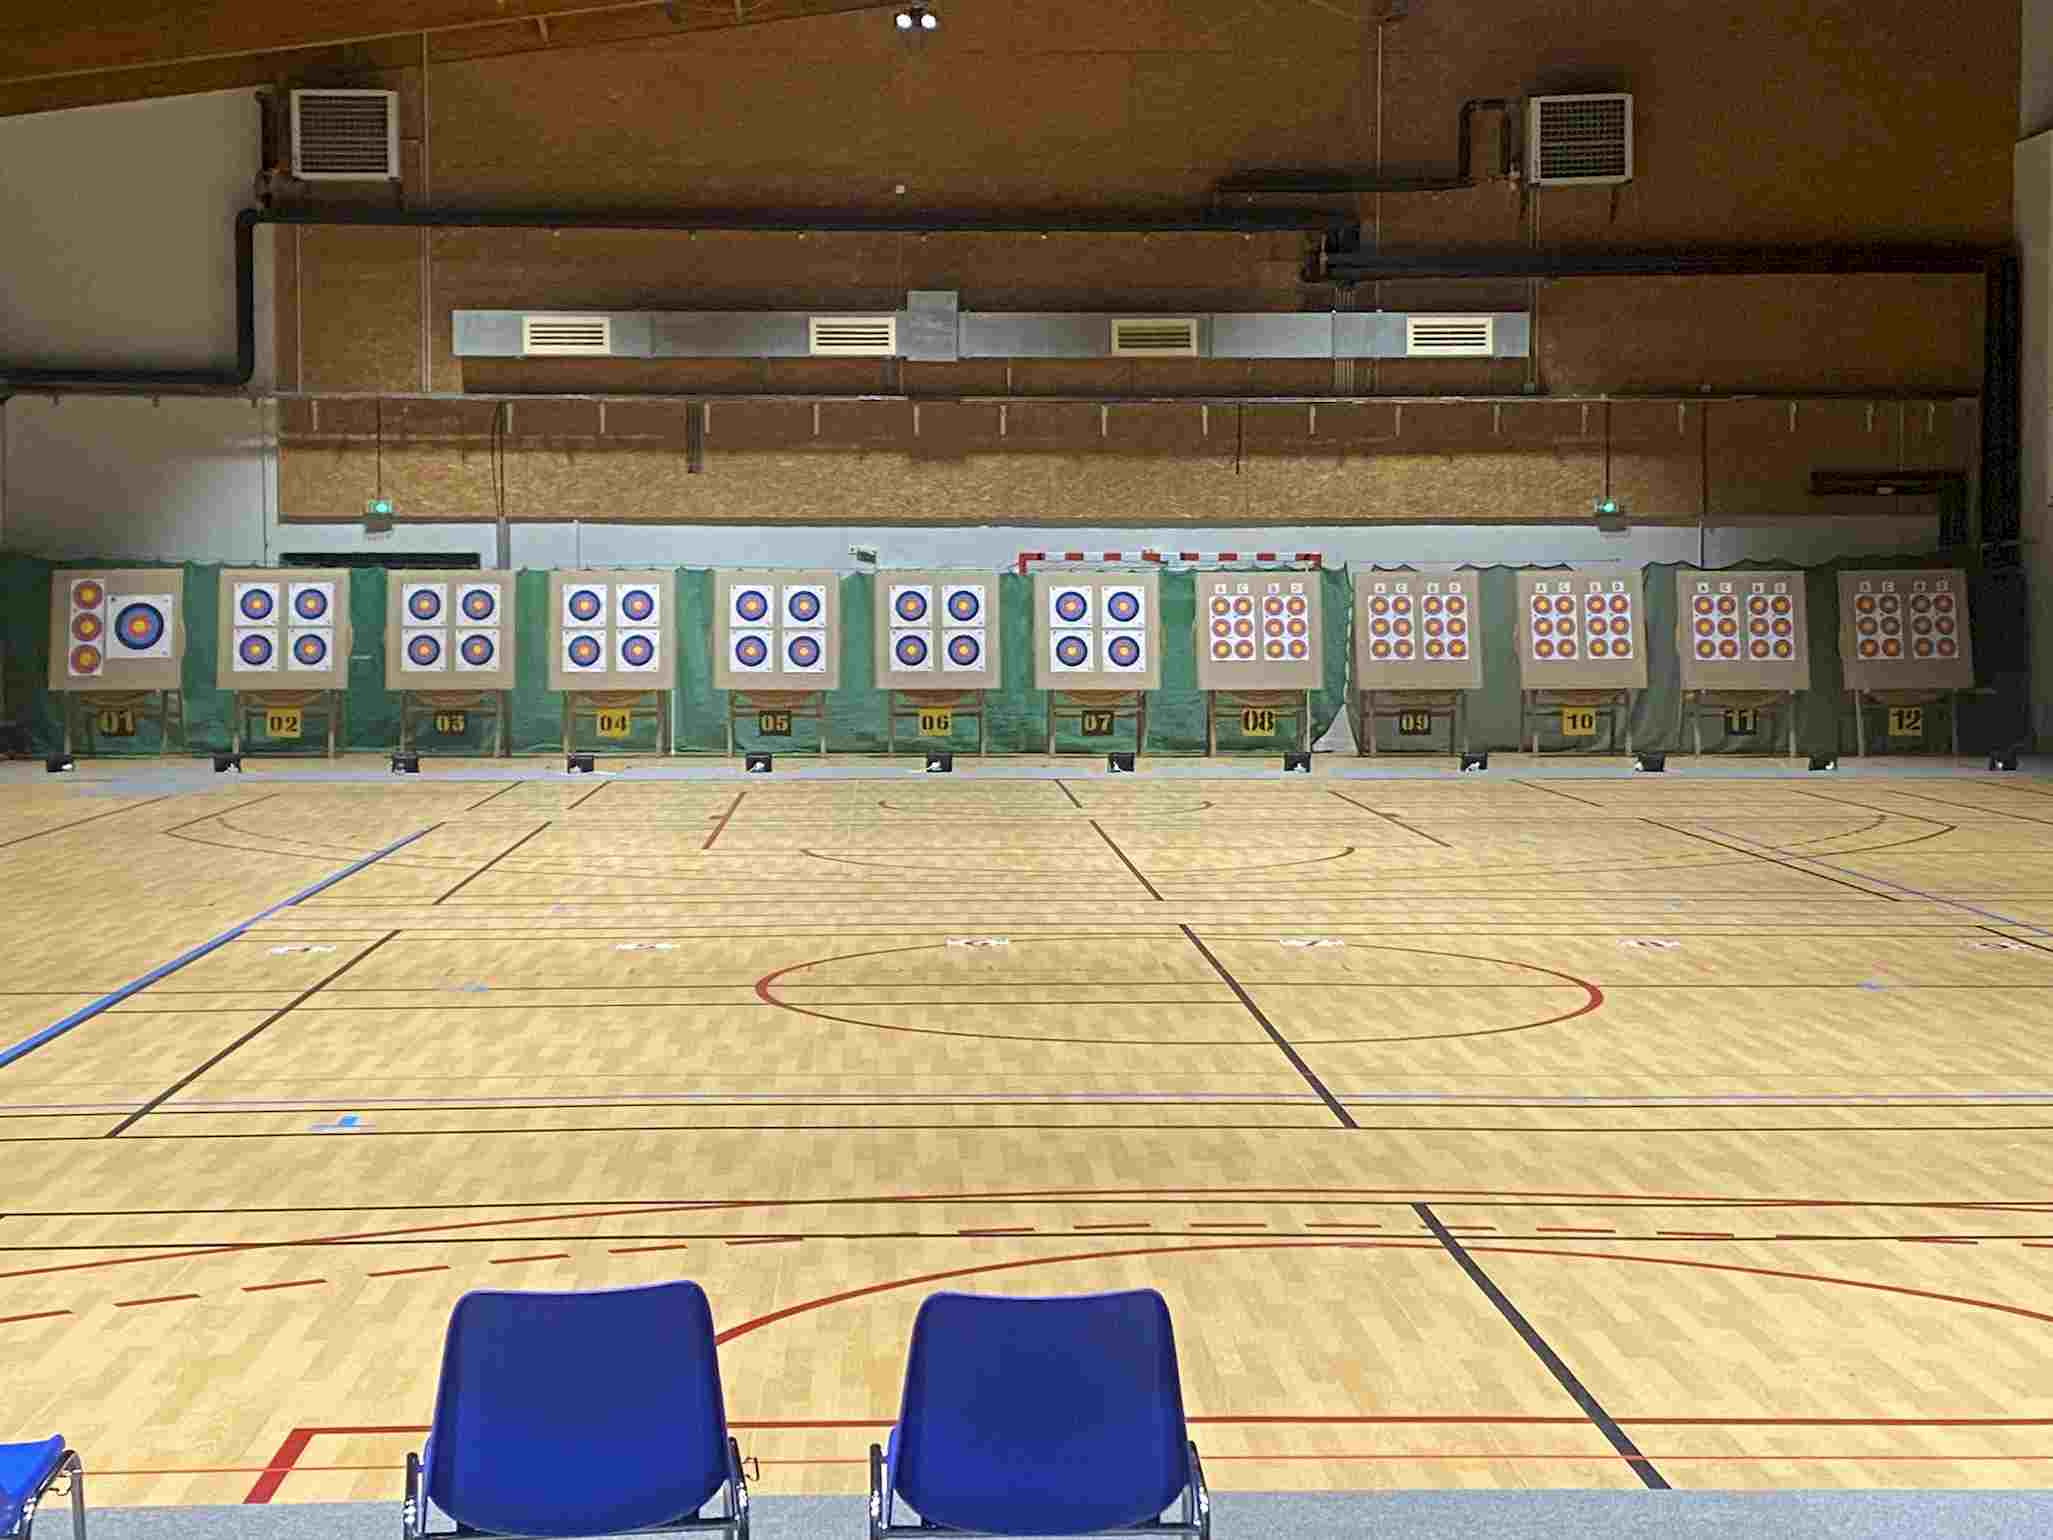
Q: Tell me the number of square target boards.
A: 12